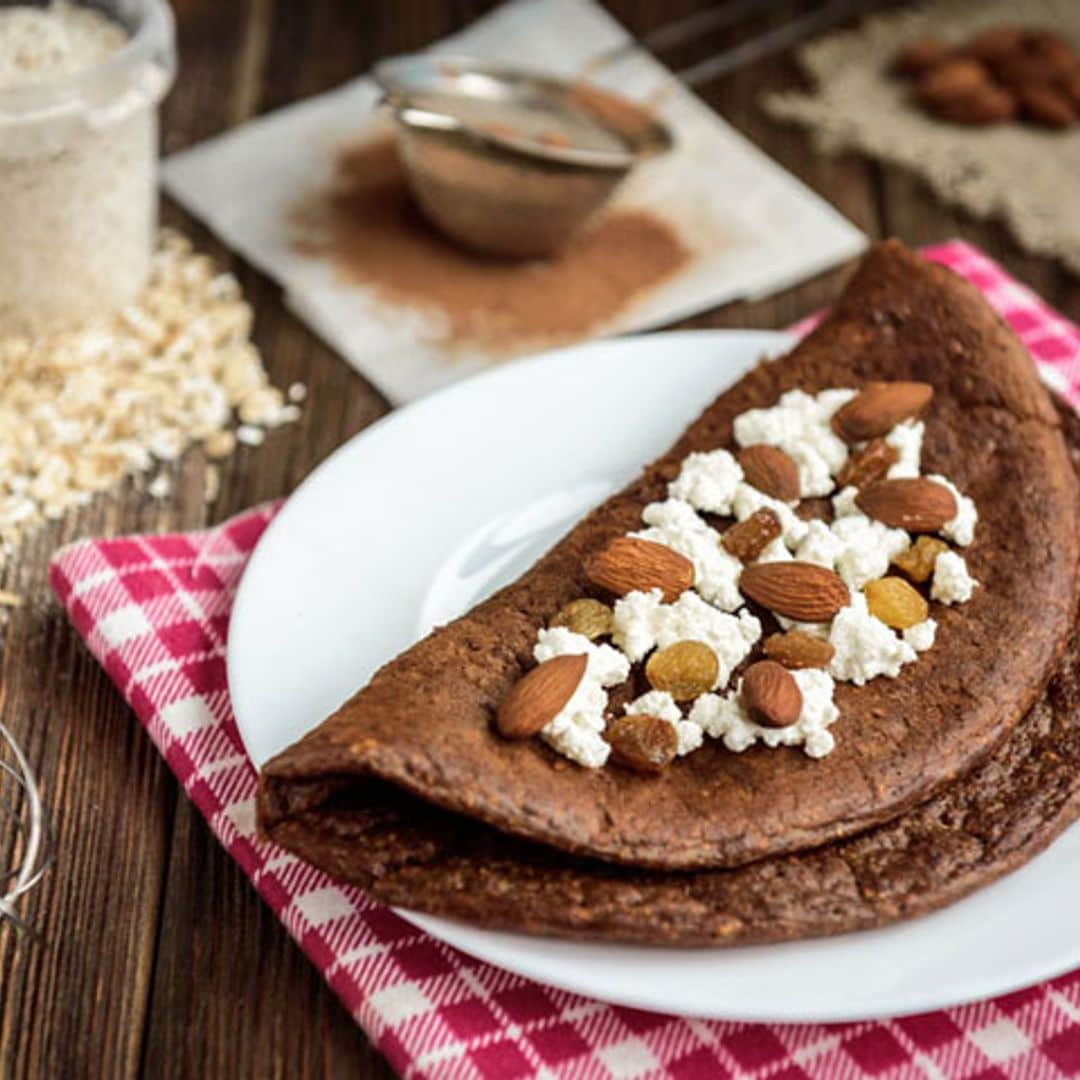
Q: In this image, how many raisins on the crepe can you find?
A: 8